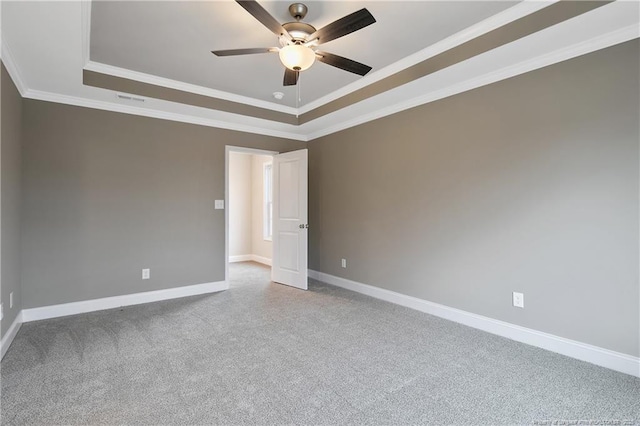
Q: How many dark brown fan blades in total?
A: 5